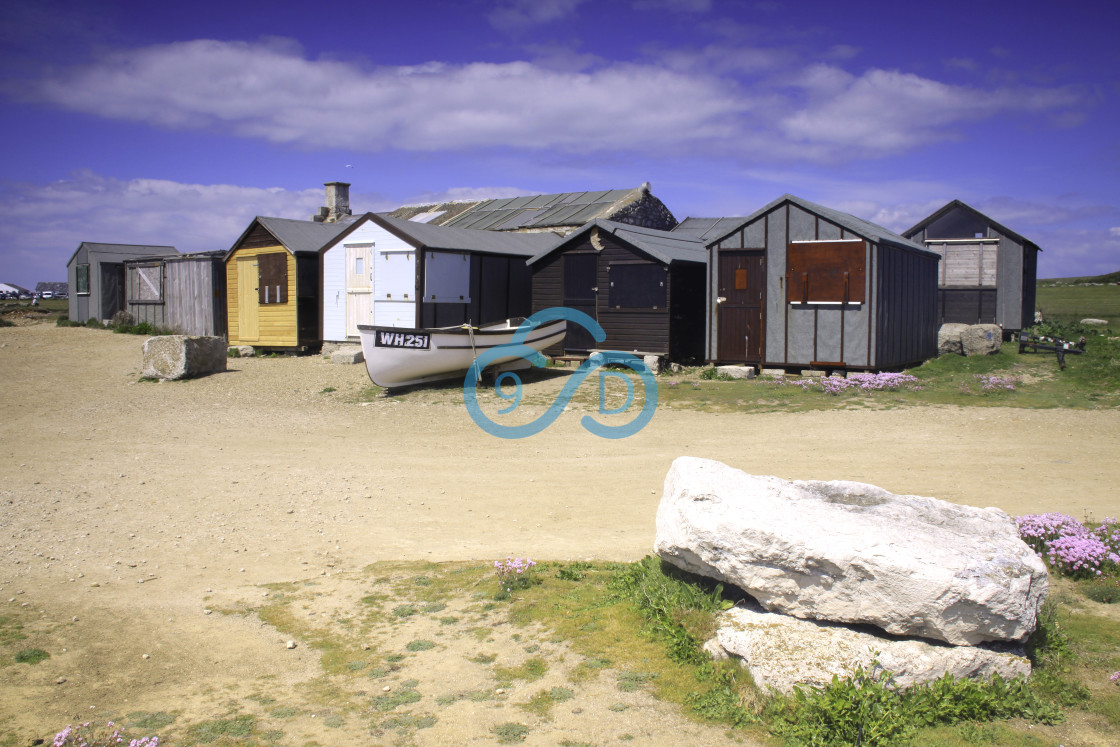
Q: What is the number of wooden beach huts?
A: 7